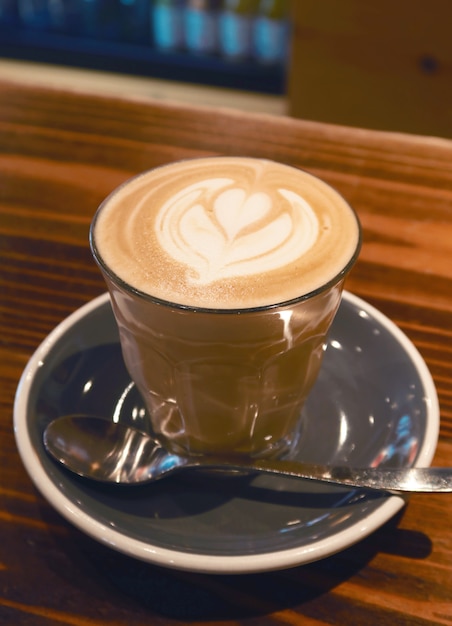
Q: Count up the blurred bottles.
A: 4